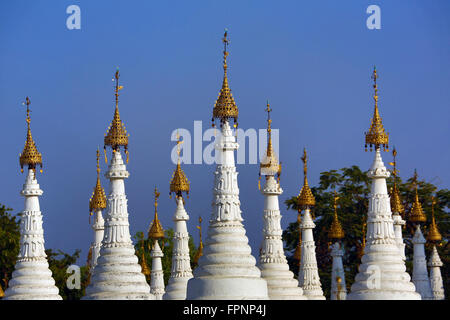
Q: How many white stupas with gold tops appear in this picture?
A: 13